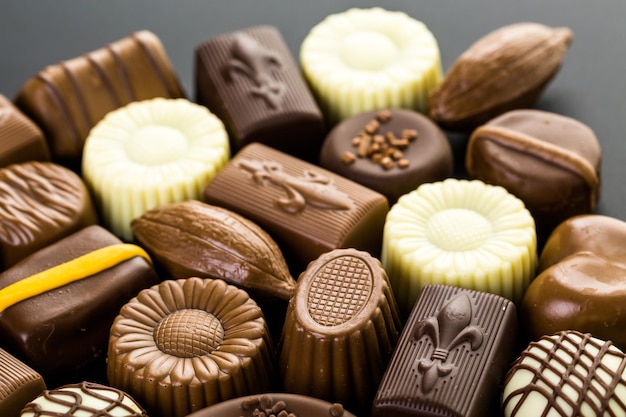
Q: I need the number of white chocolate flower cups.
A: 3